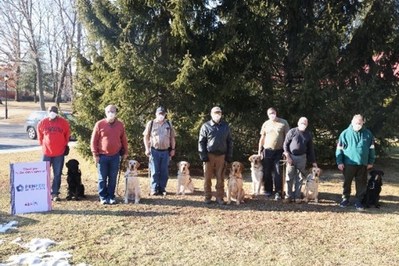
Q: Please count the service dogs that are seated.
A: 7